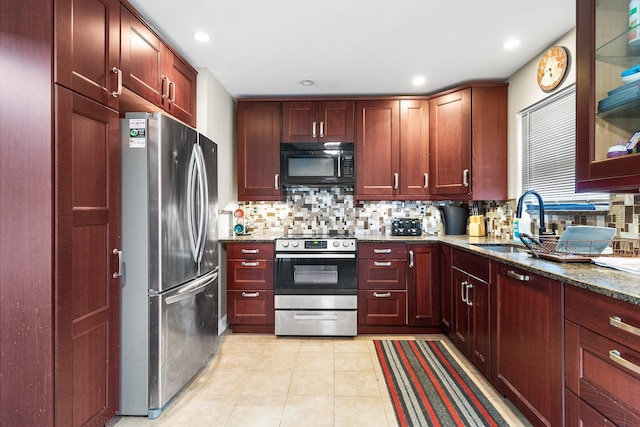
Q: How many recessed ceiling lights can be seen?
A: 4